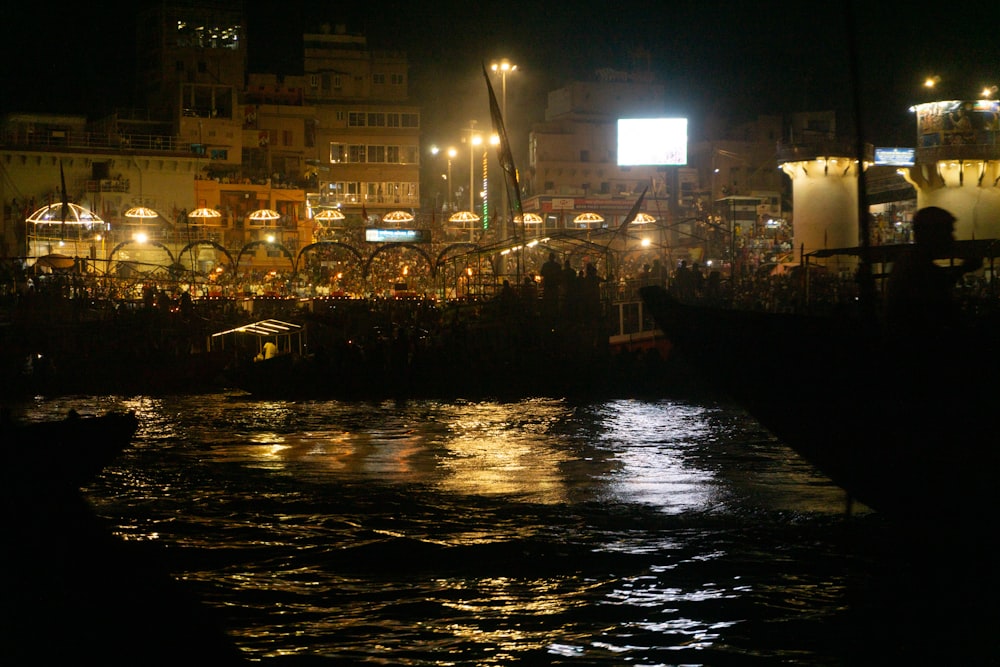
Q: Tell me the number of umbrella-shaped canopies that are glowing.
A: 10